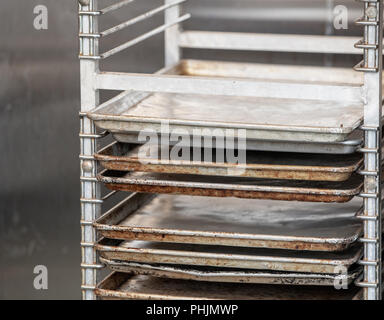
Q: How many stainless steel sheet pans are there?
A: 8